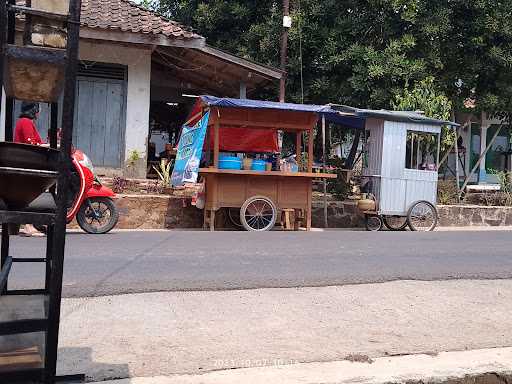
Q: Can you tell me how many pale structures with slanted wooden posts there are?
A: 1